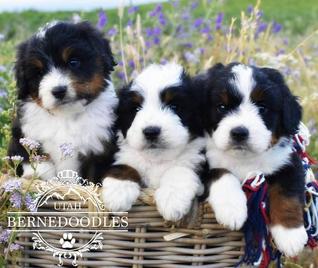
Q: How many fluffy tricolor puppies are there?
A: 3